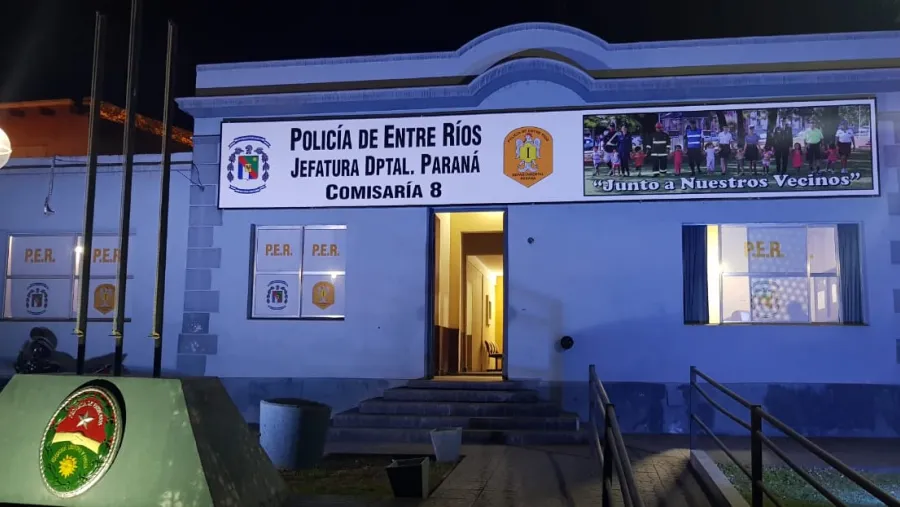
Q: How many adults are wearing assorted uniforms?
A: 9